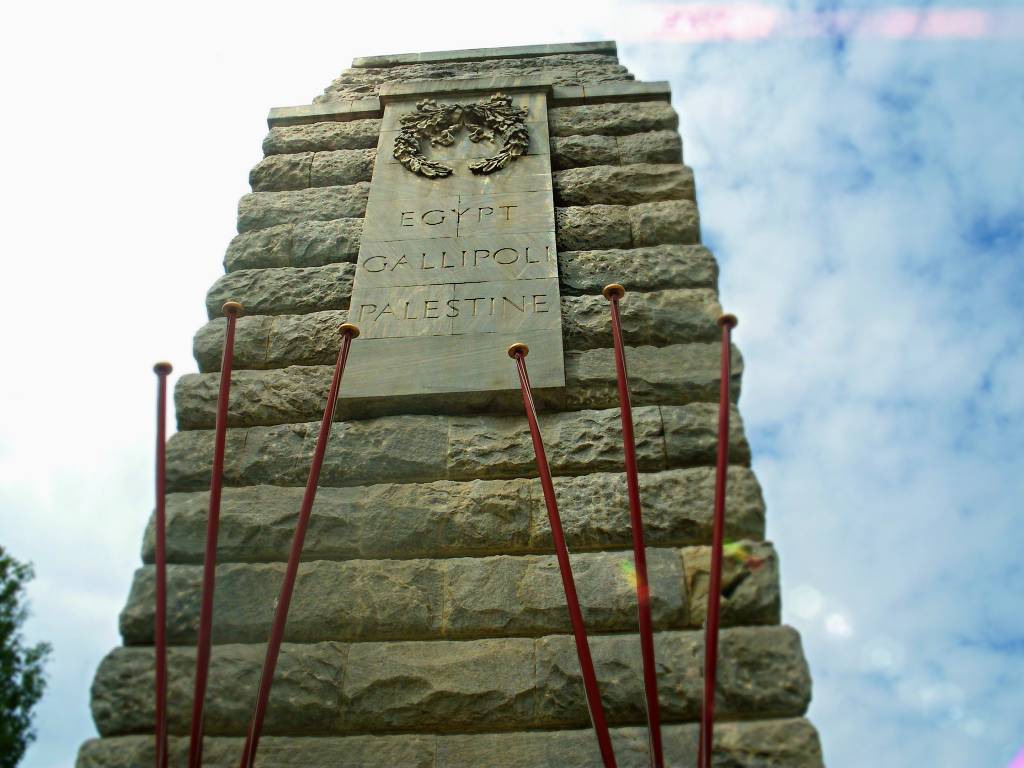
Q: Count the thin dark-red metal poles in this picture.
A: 6